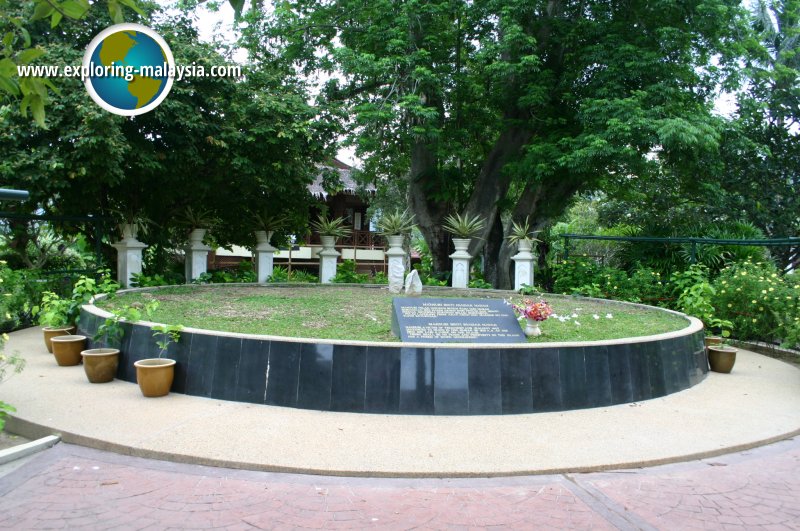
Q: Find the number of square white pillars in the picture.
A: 7